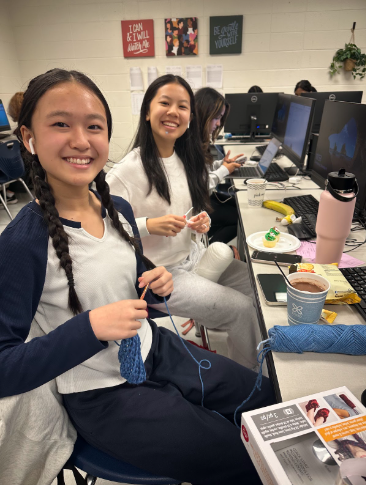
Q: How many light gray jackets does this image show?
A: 1